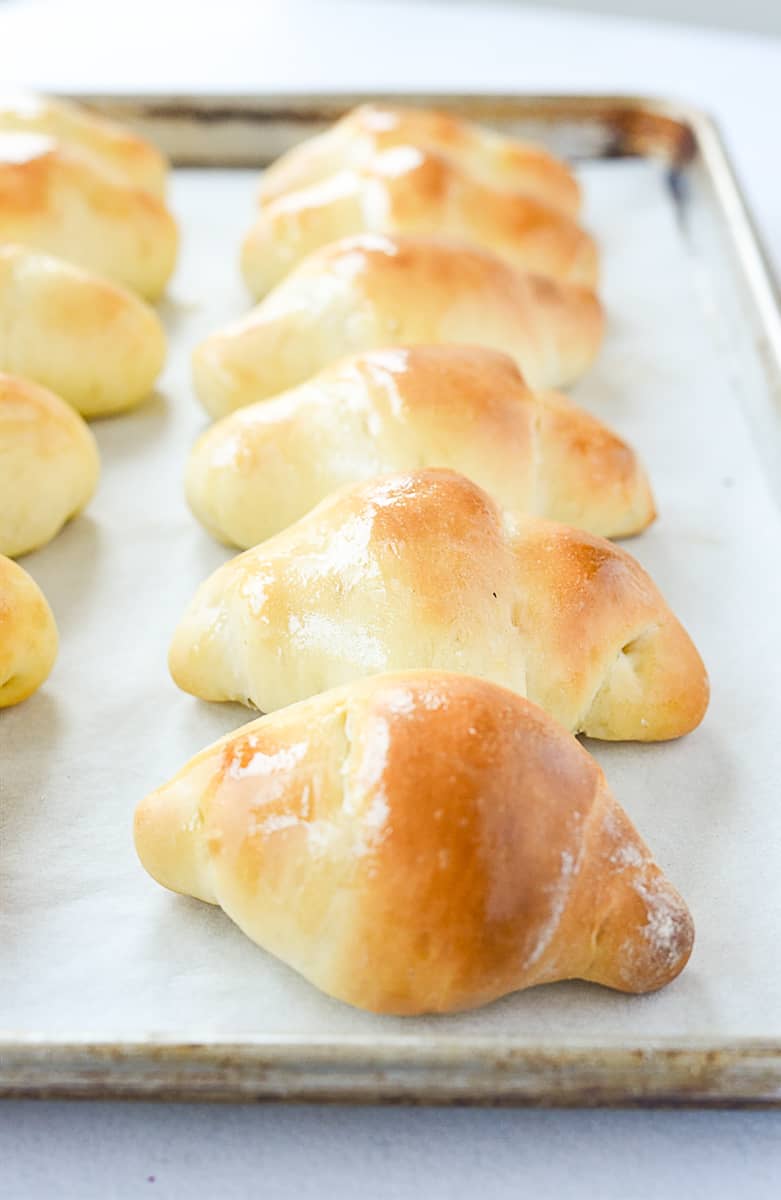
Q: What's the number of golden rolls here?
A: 11